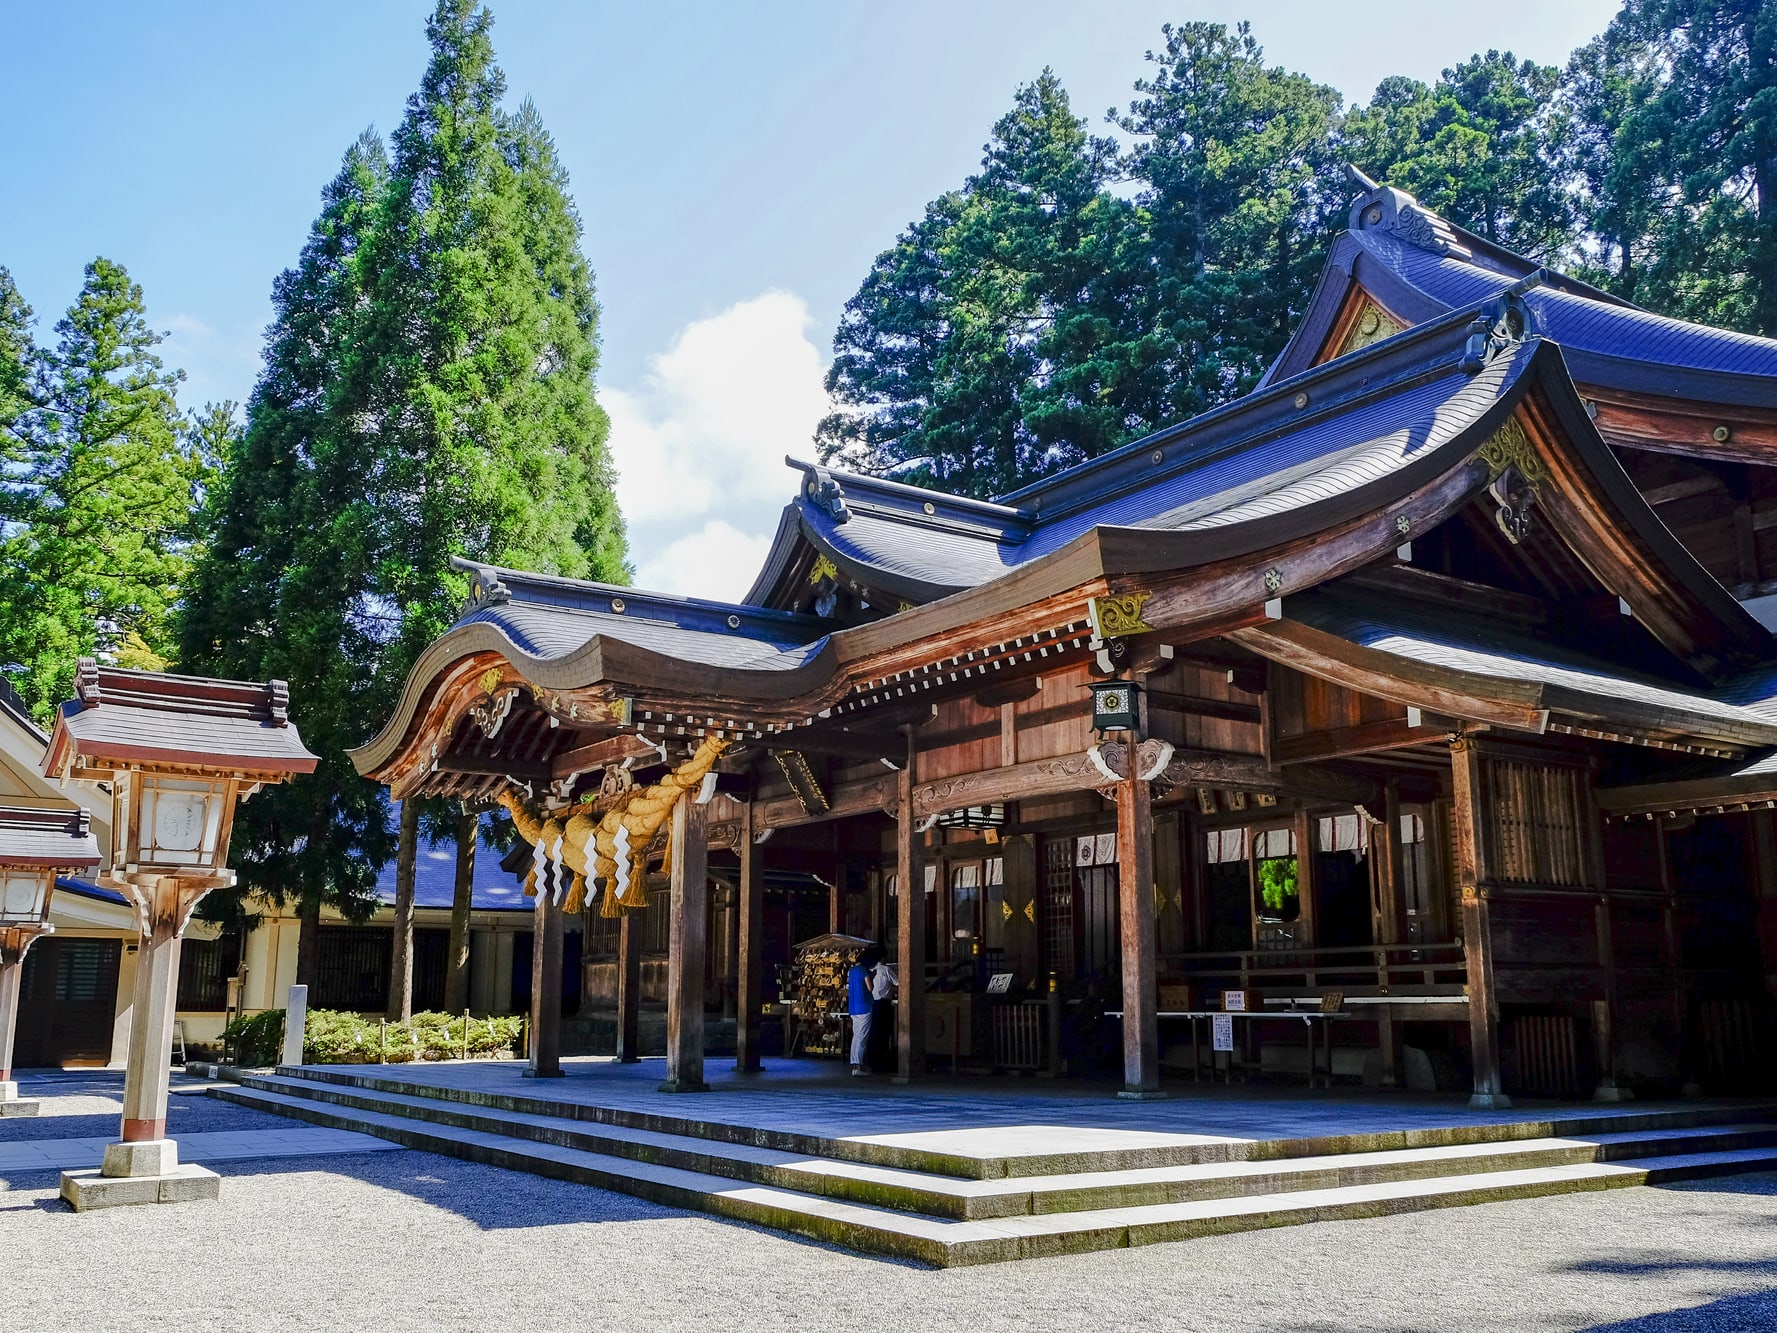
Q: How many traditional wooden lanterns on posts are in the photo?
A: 2